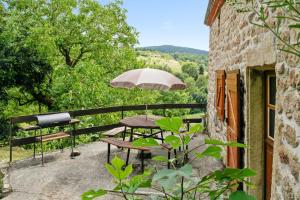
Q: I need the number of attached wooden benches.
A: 3